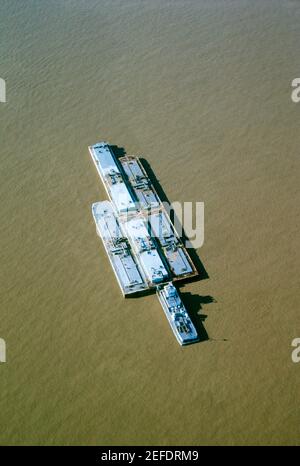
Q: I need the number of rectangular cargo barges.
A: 5